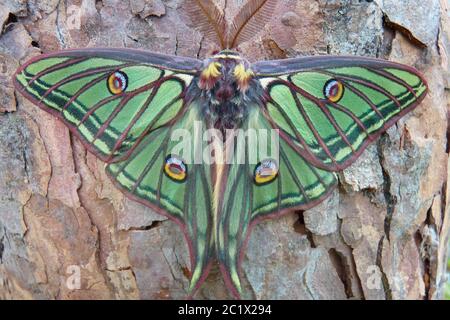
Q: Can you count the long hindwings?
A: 2